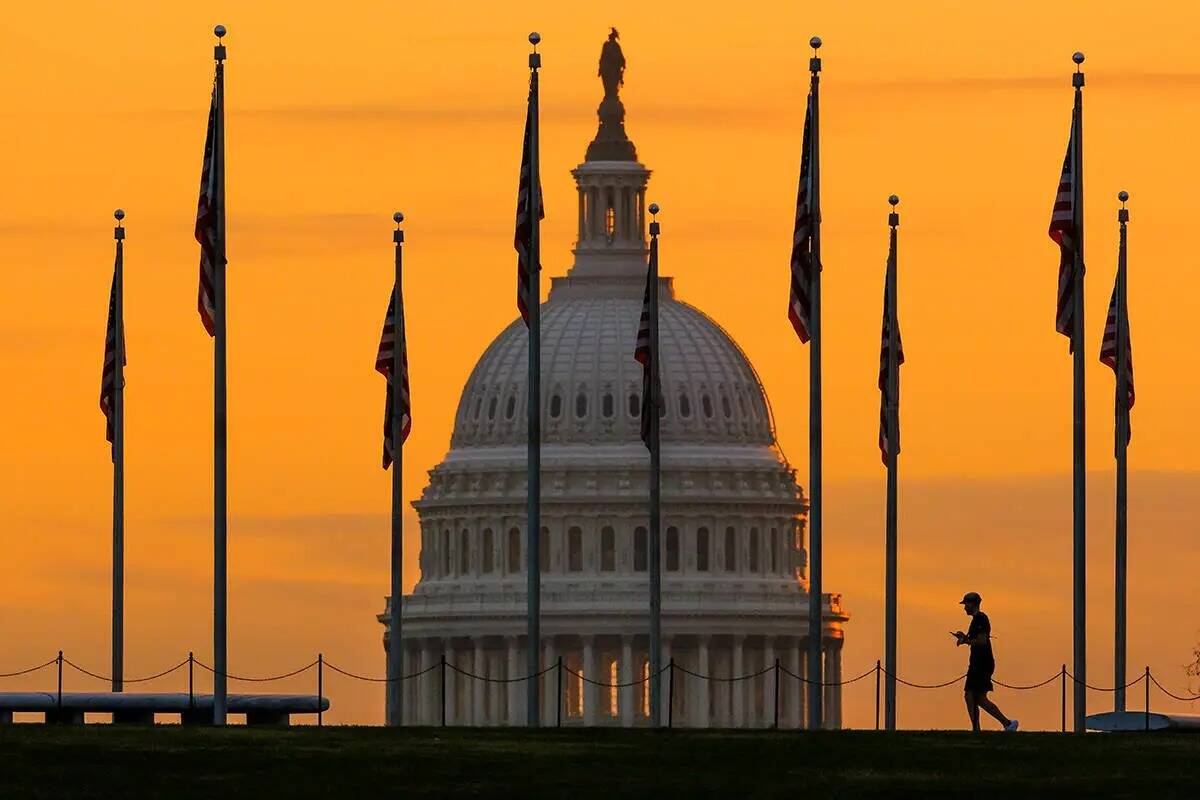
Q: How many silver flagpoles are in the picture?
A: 9